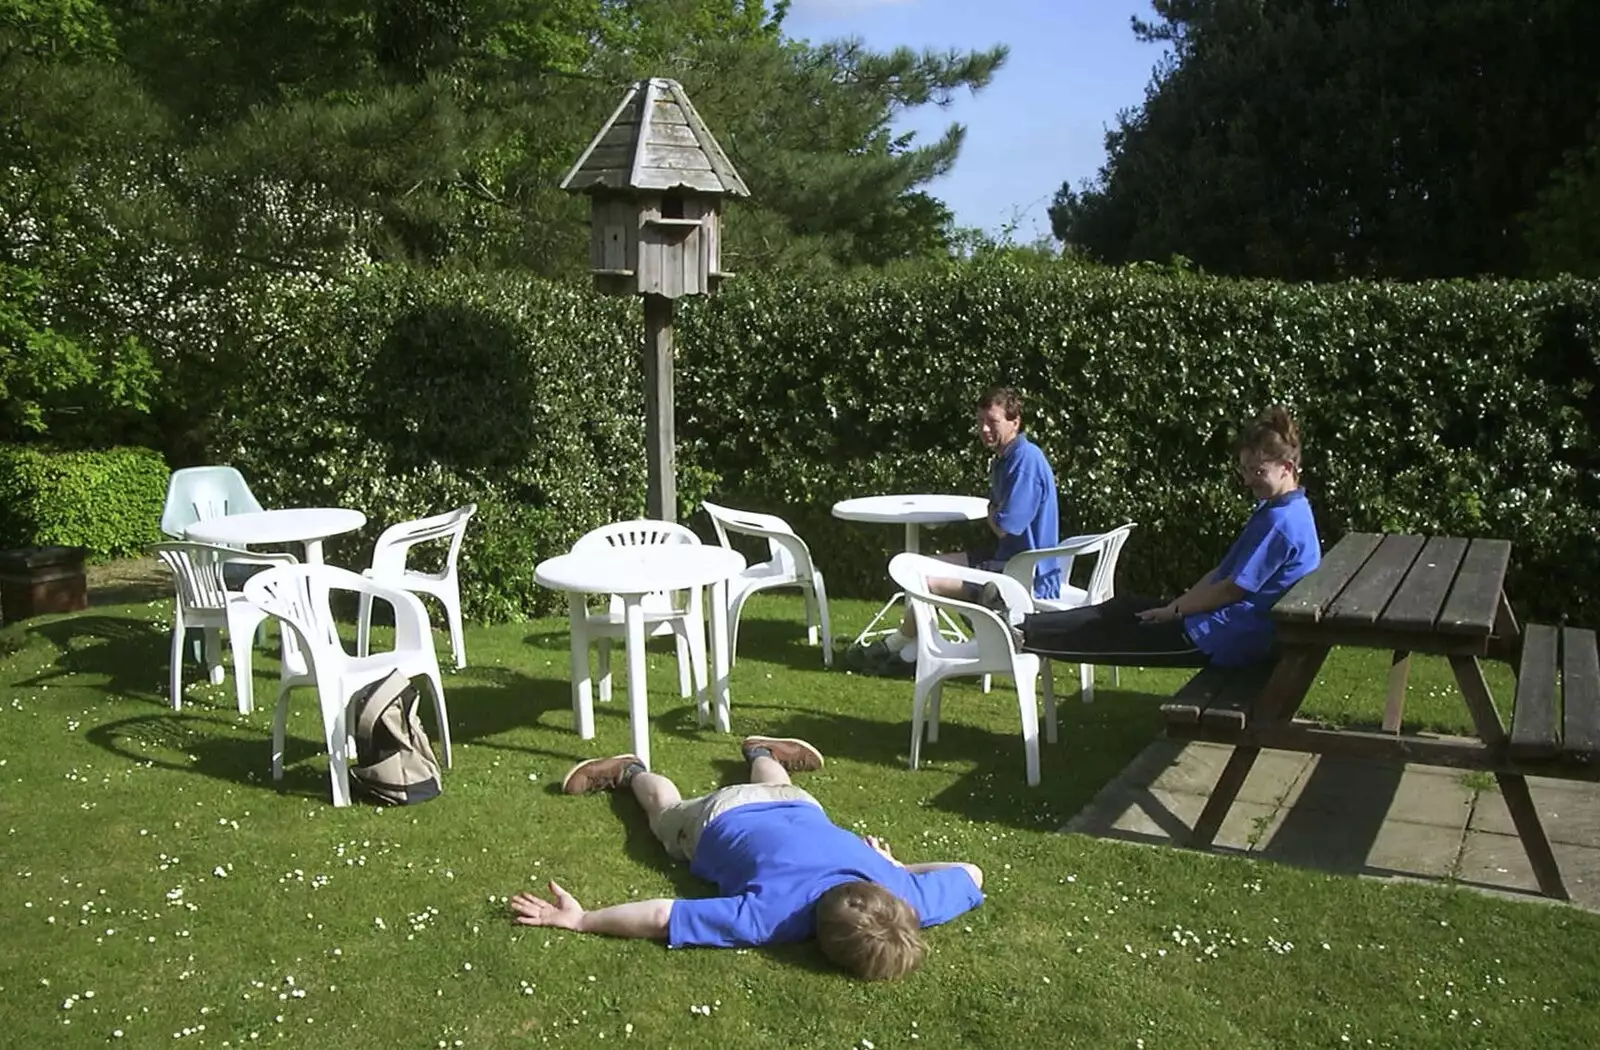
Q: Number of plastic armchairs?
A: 8